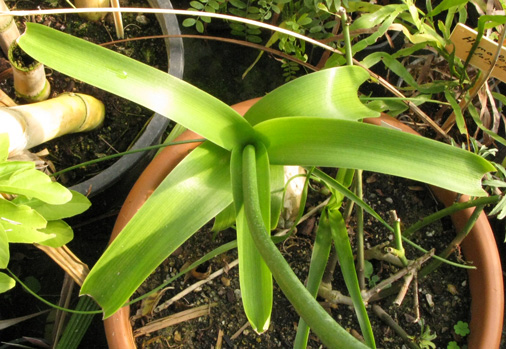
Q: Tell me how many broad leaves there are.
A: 5